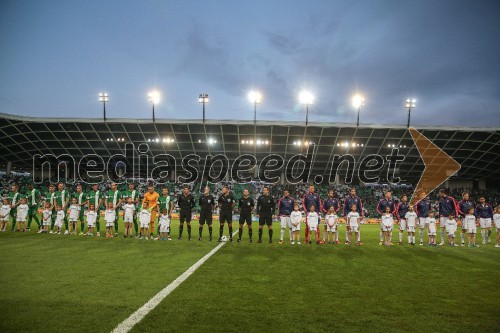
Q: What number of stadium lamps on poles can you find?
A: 7